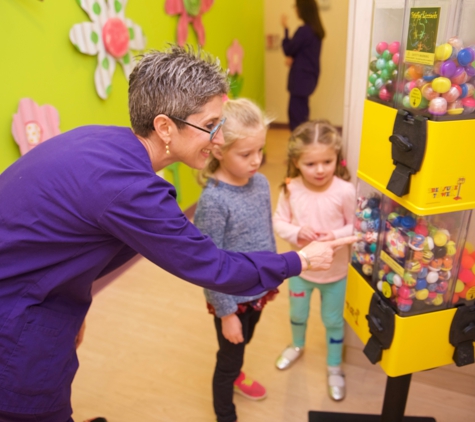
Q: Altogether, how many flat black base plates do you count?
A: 1